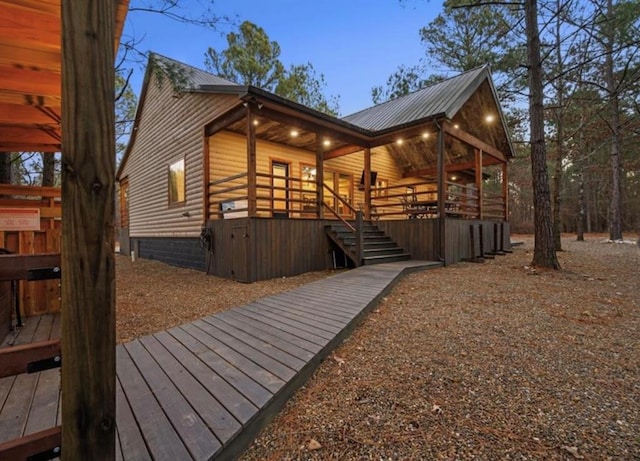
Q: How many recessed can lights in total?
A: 8